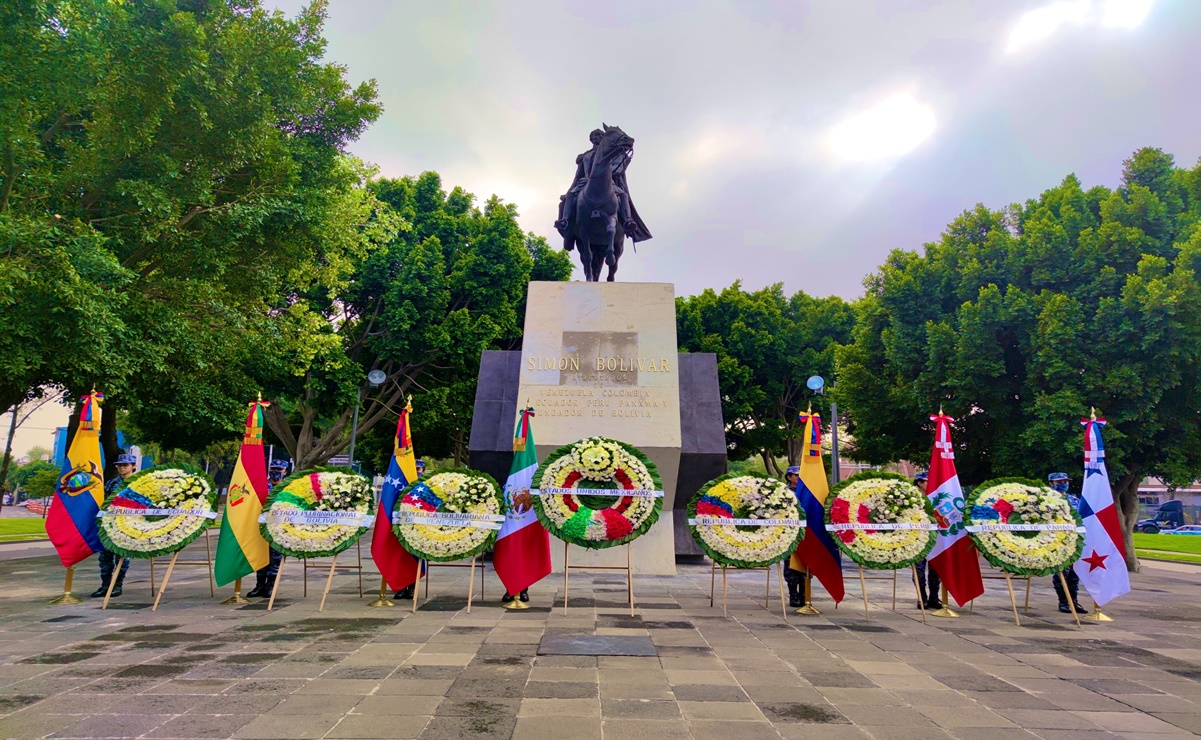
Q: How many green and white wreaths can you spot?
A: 7